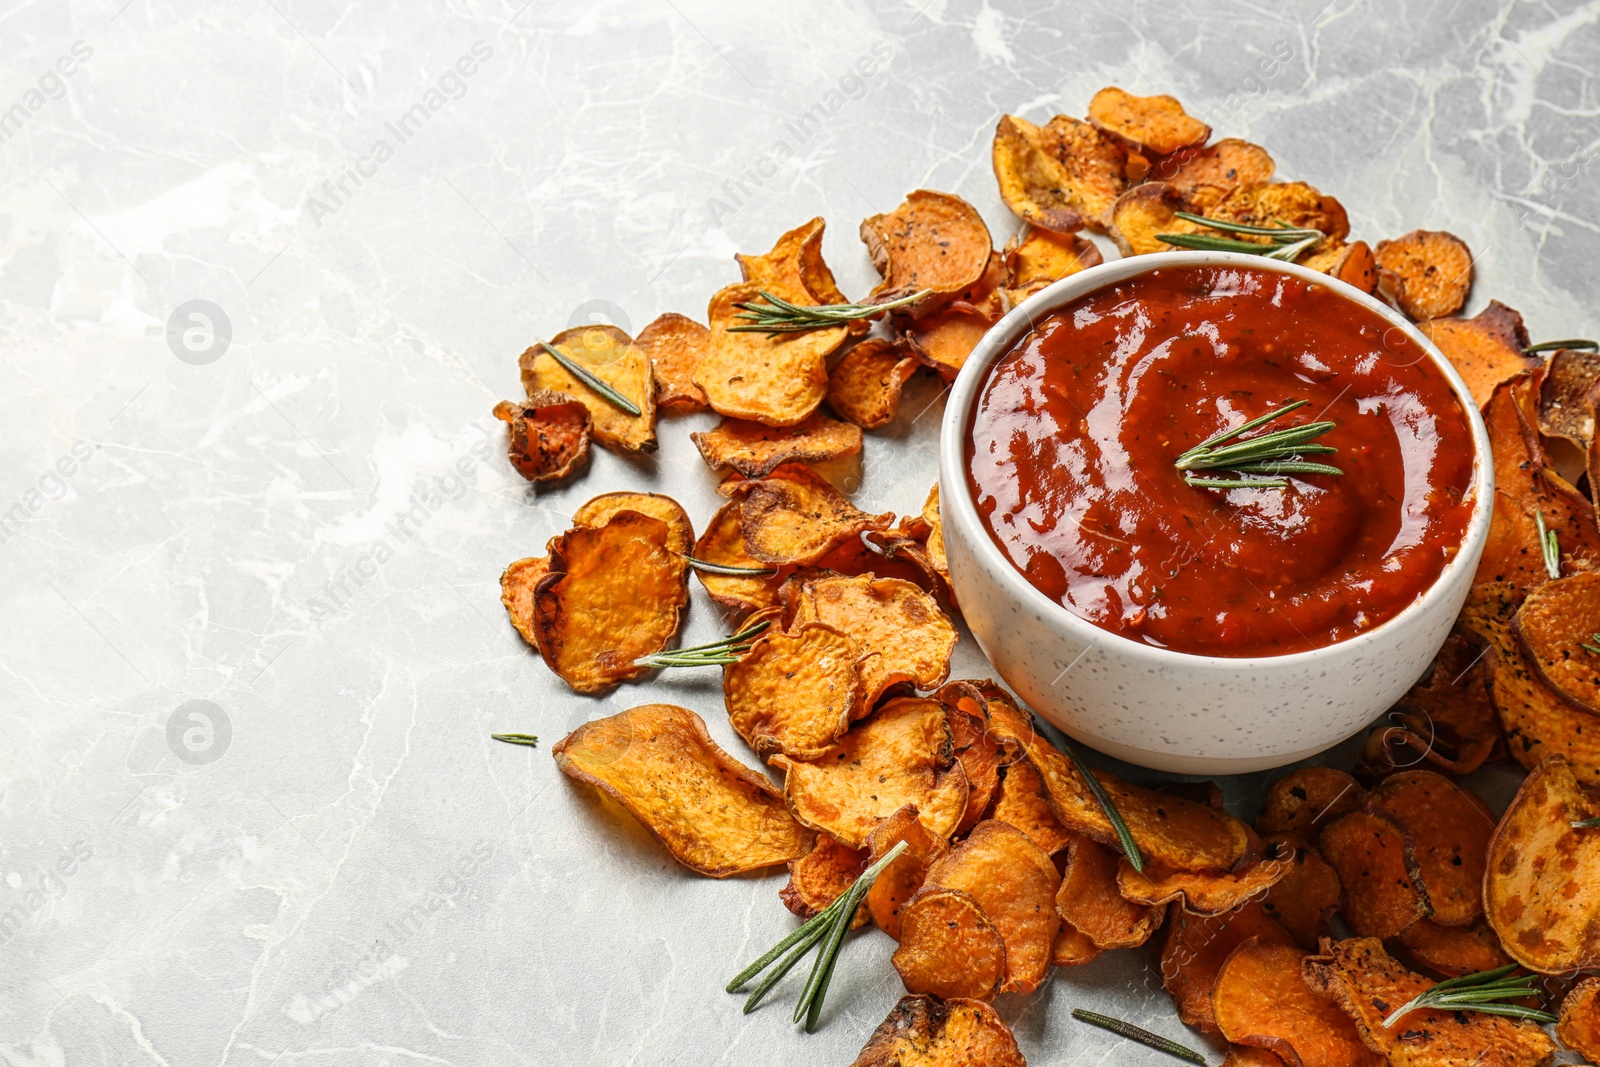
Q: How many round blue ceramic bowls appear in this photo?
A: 0